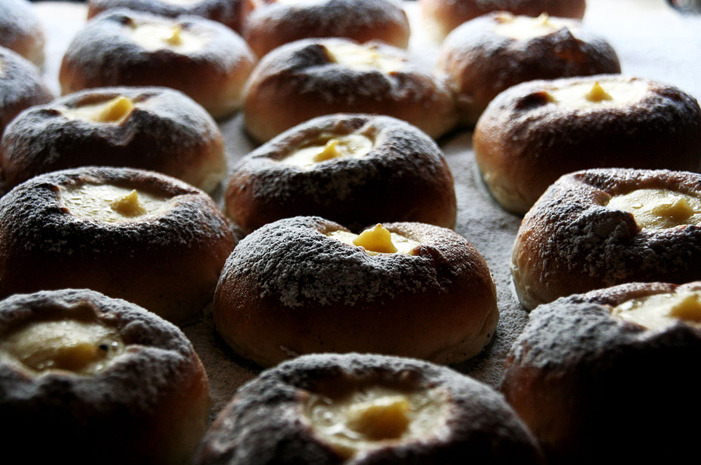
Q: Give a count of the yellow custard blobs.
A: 12